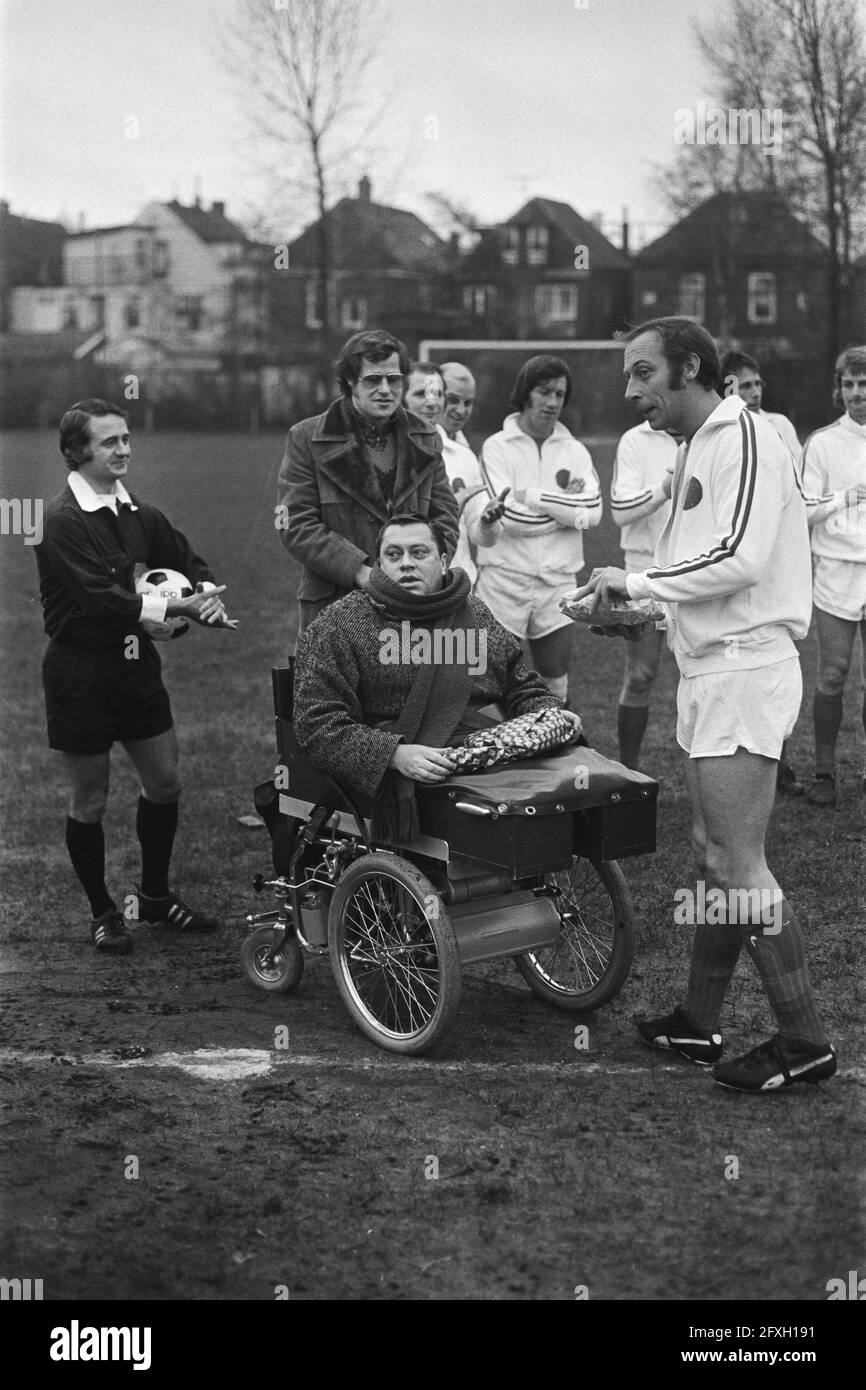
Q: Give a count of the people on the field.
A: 10